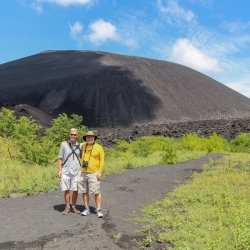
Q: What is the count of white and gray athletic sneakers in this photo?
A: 2